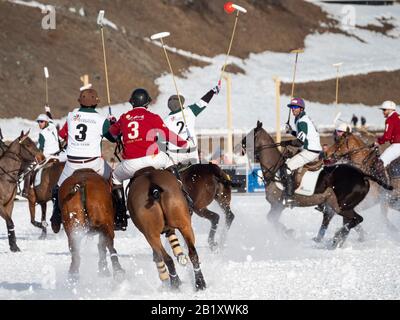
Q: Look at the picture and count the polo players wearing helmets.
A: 7